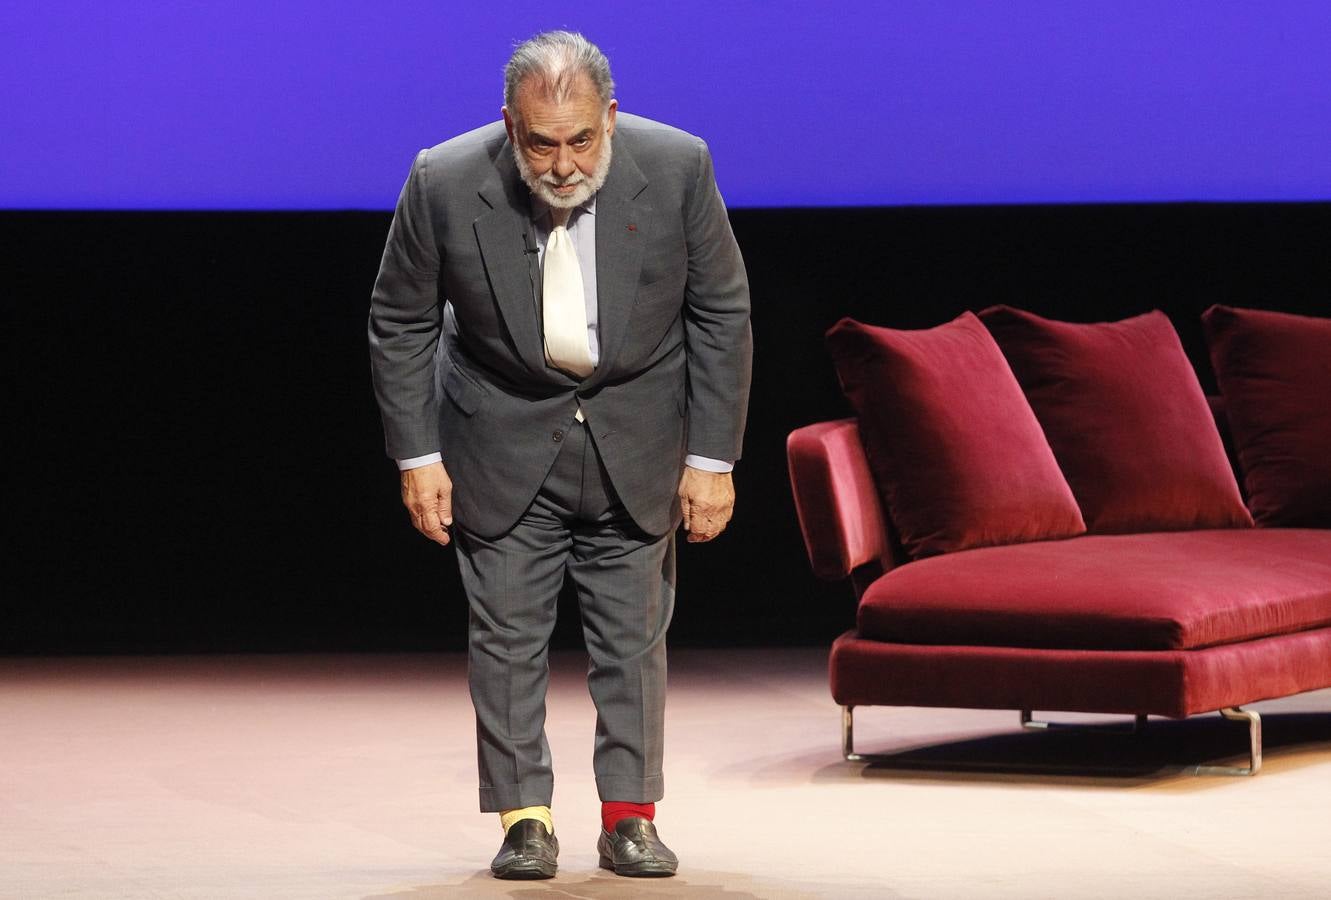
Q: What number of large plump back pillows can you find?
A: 3